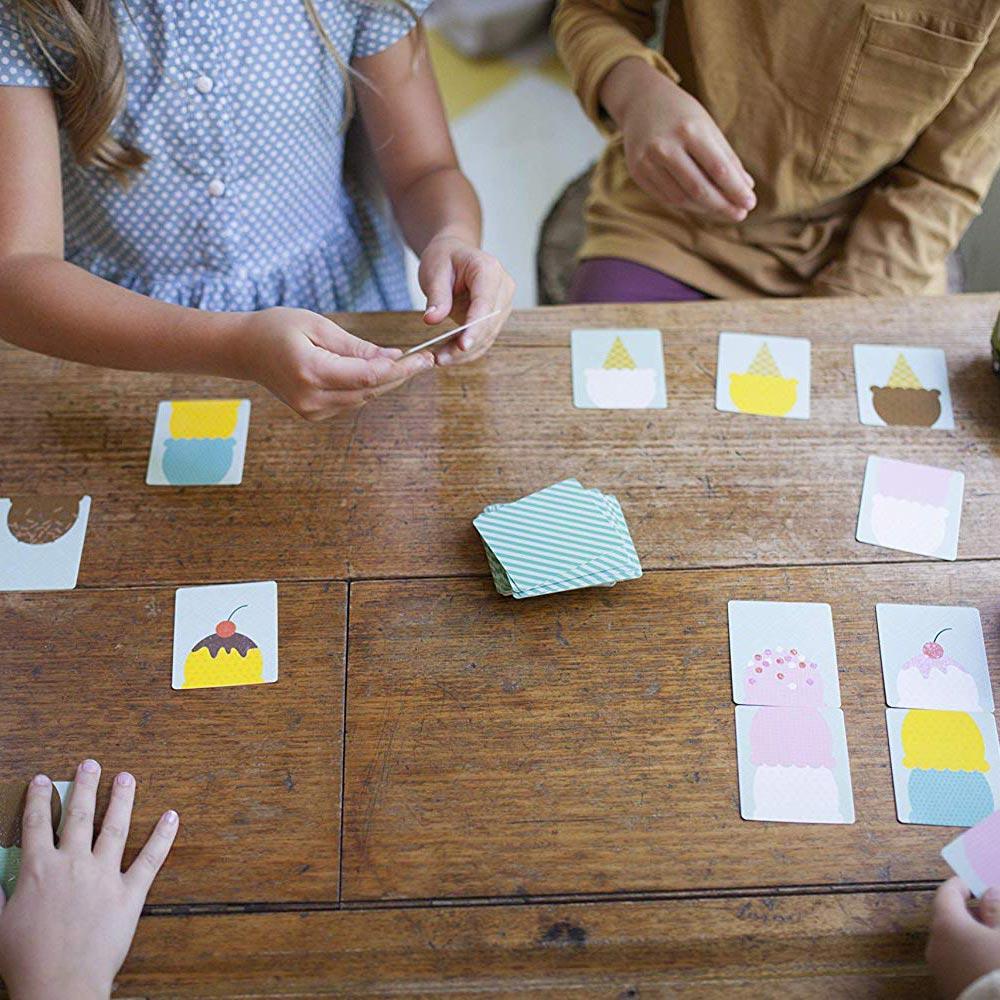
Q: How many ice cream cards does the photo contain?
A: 13